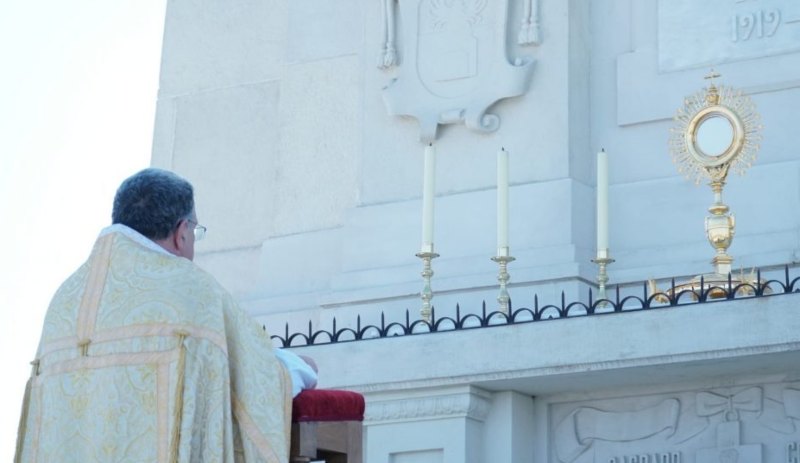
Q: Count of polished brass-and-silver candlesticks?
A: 3